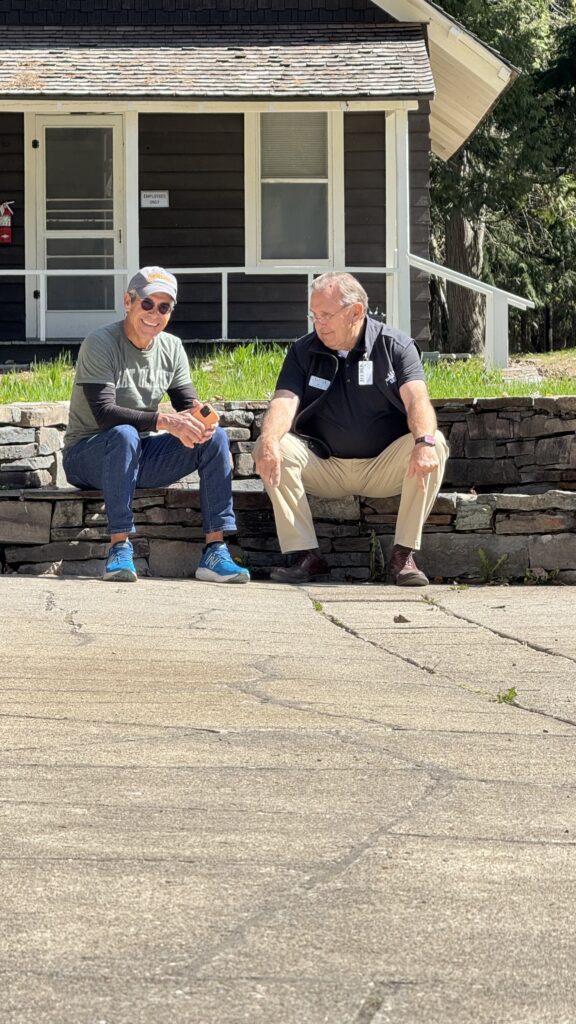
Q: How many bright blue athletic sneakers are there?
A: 2